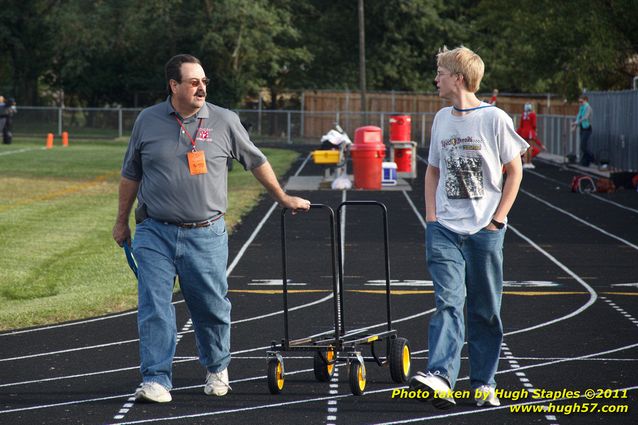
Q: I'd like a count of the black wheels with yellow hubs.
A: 4